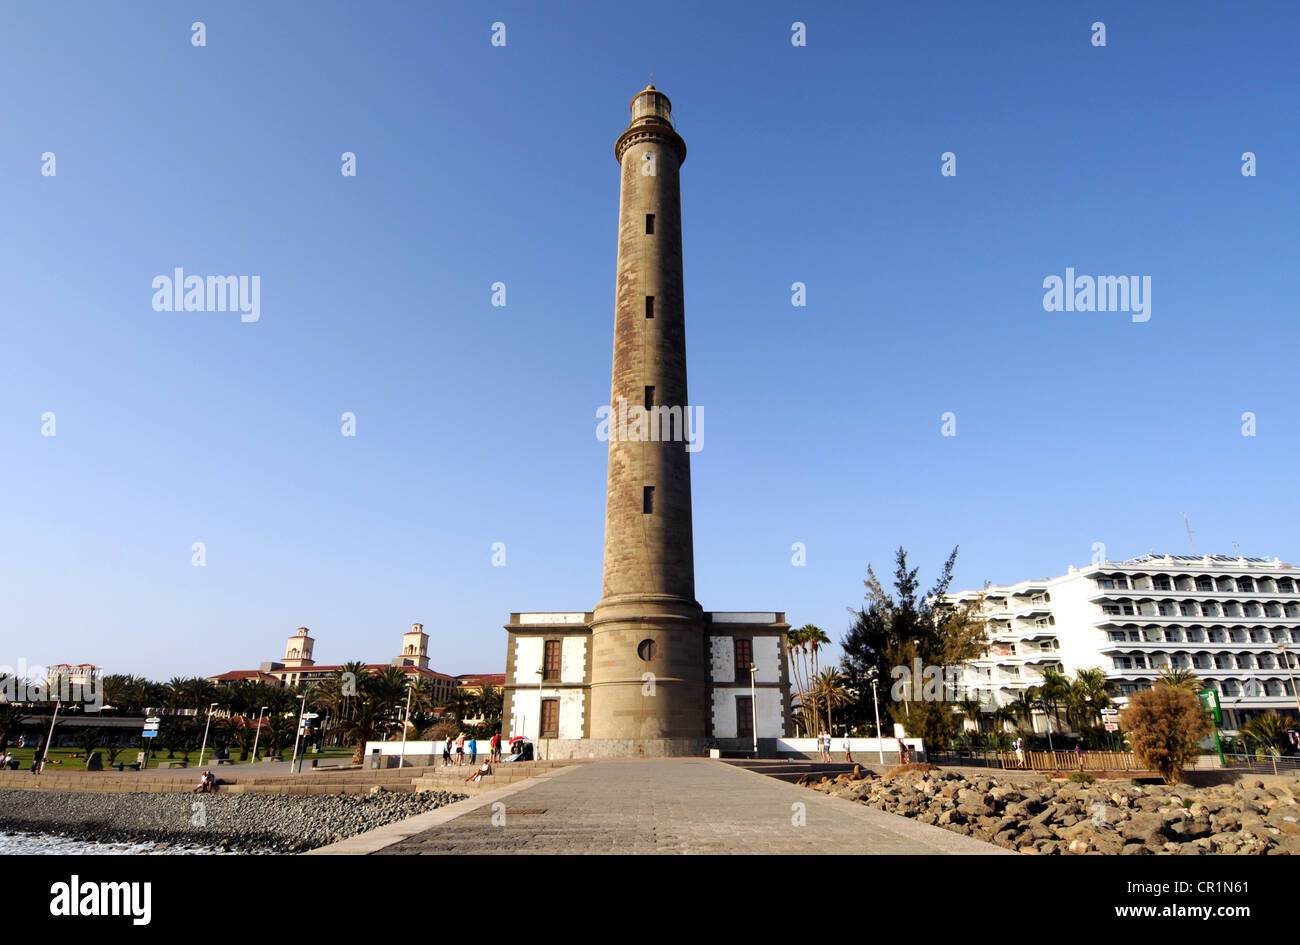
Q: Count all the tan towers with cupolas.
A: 2